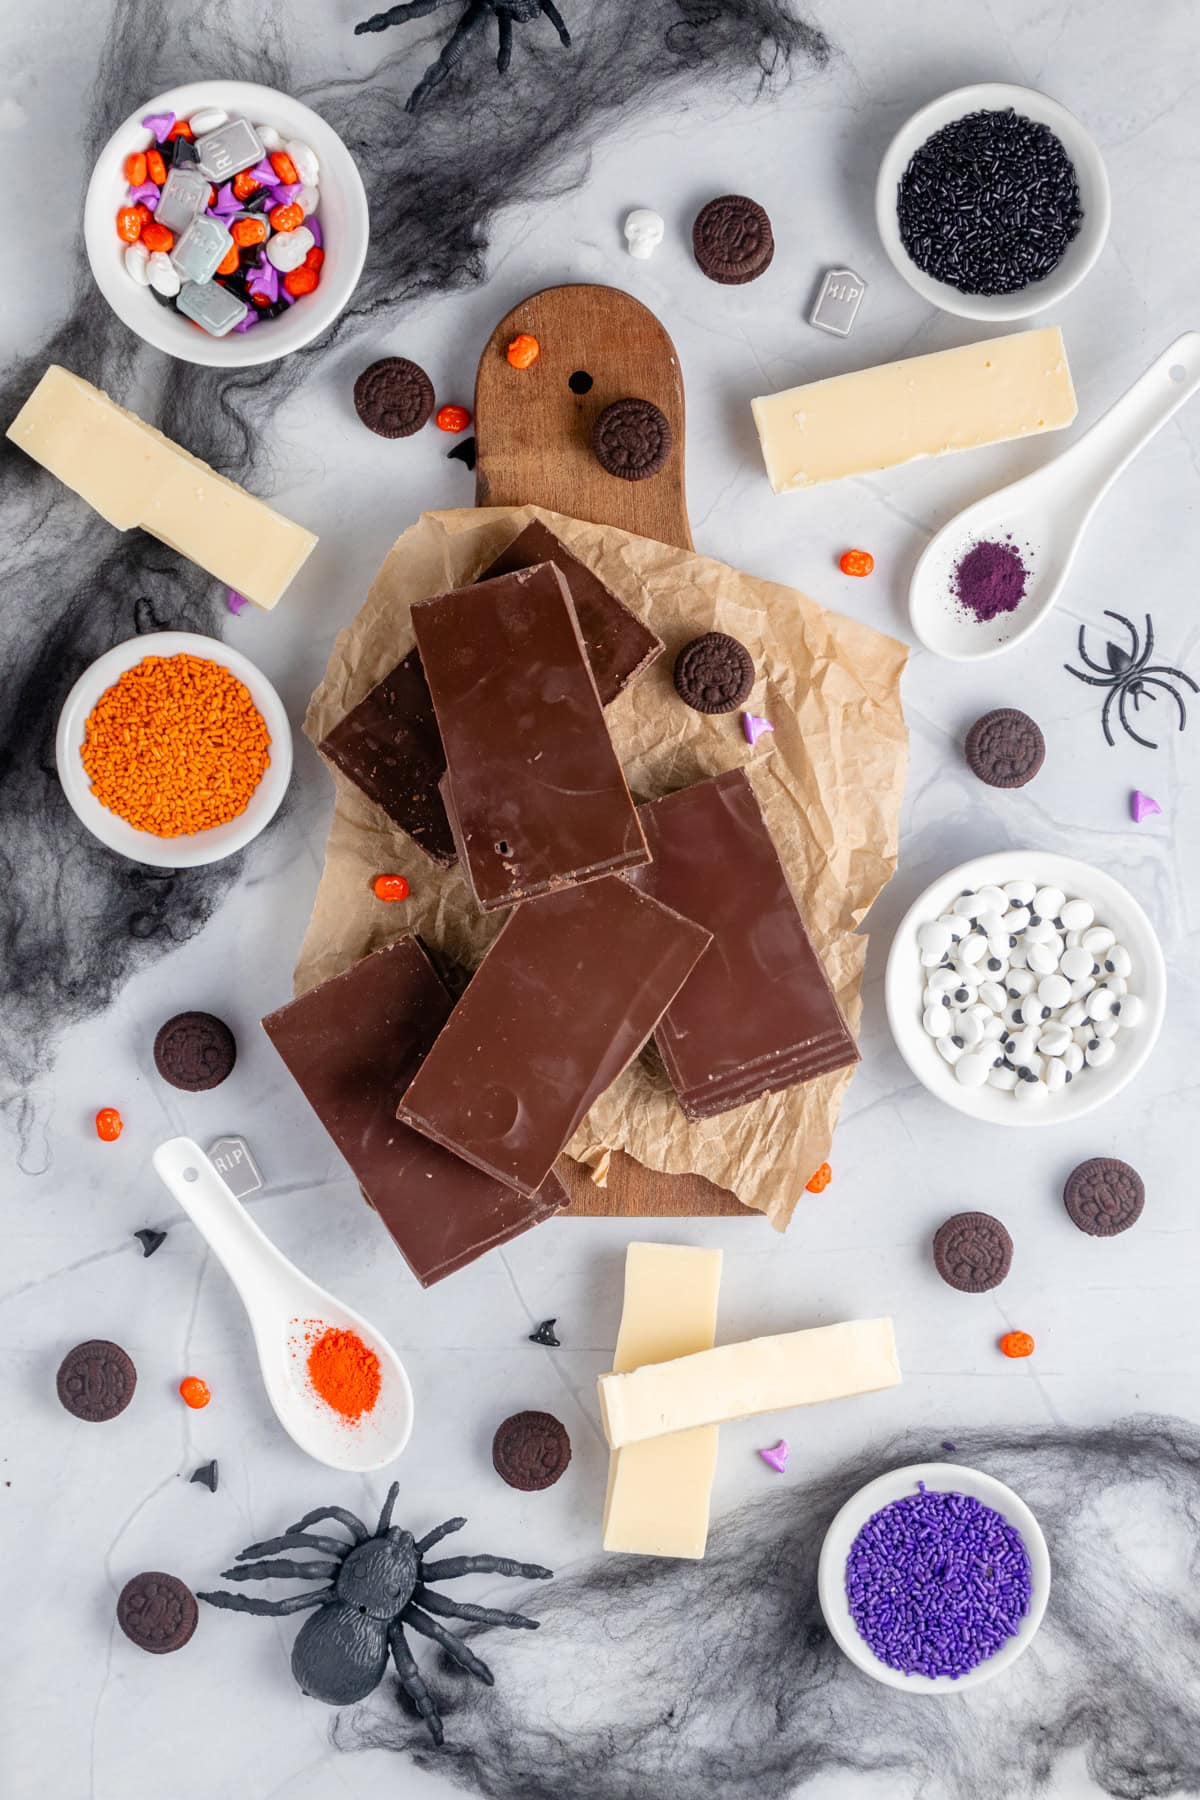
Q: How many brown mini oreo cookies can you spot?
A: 11